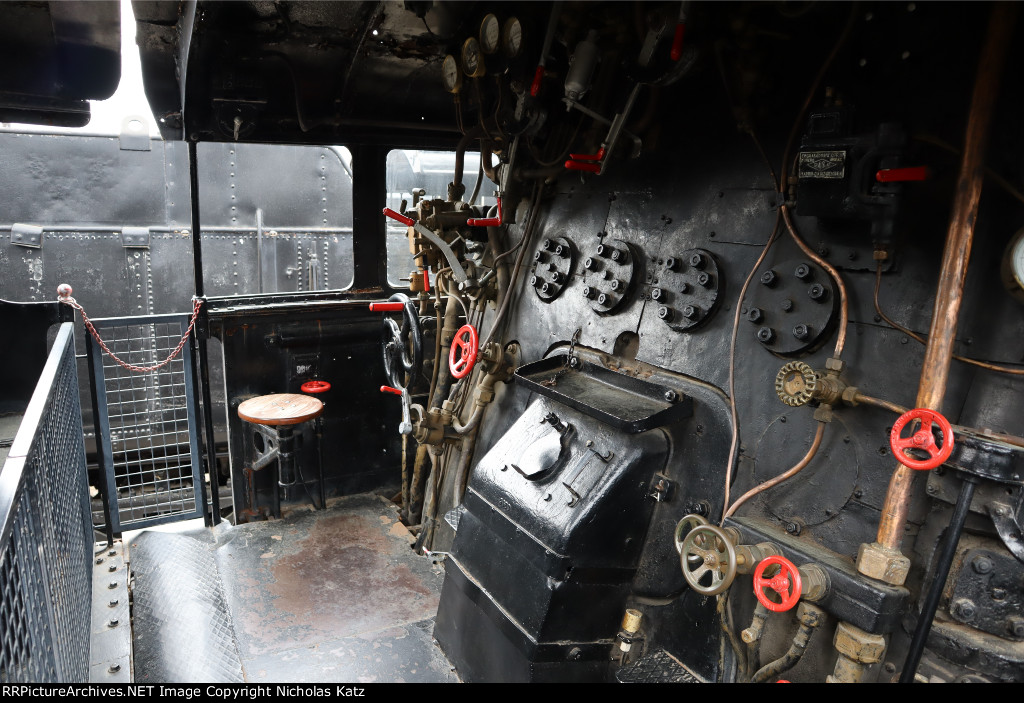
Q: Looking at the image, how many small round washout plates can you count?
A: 4